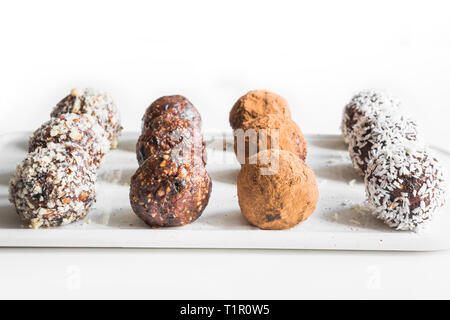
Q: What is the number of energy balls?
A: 12